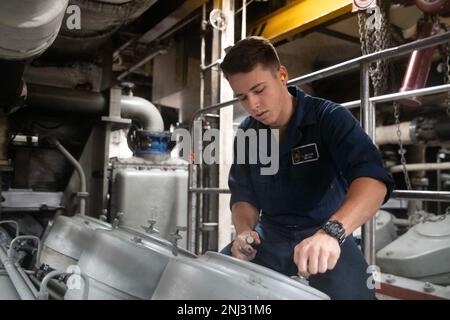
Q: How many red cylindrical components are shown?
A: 1